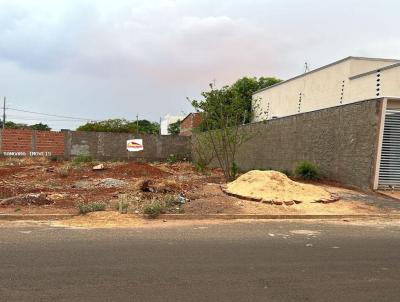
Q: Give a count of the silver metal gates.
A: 1